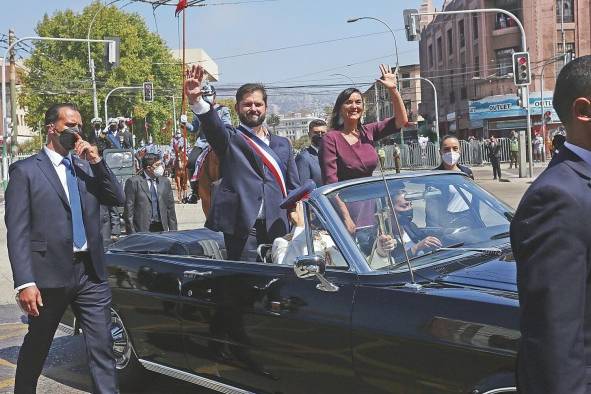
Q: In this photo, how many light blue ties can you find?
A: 1